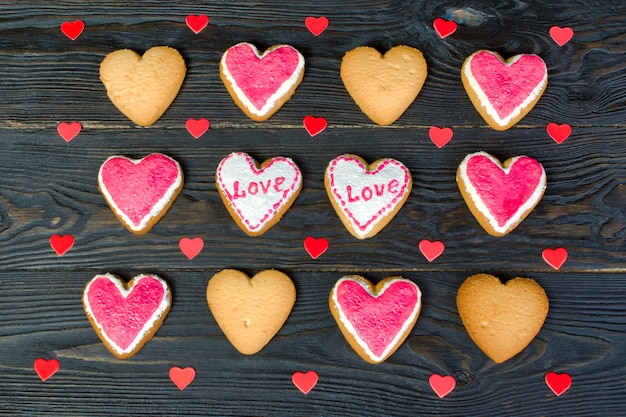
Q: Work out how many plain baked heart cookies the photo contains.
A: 4